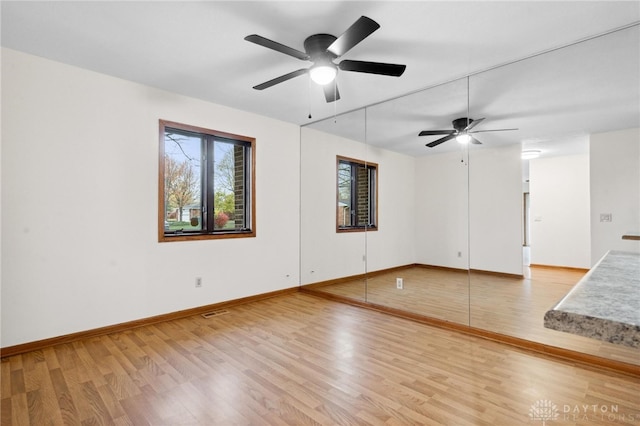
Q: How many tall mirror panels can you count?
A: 3